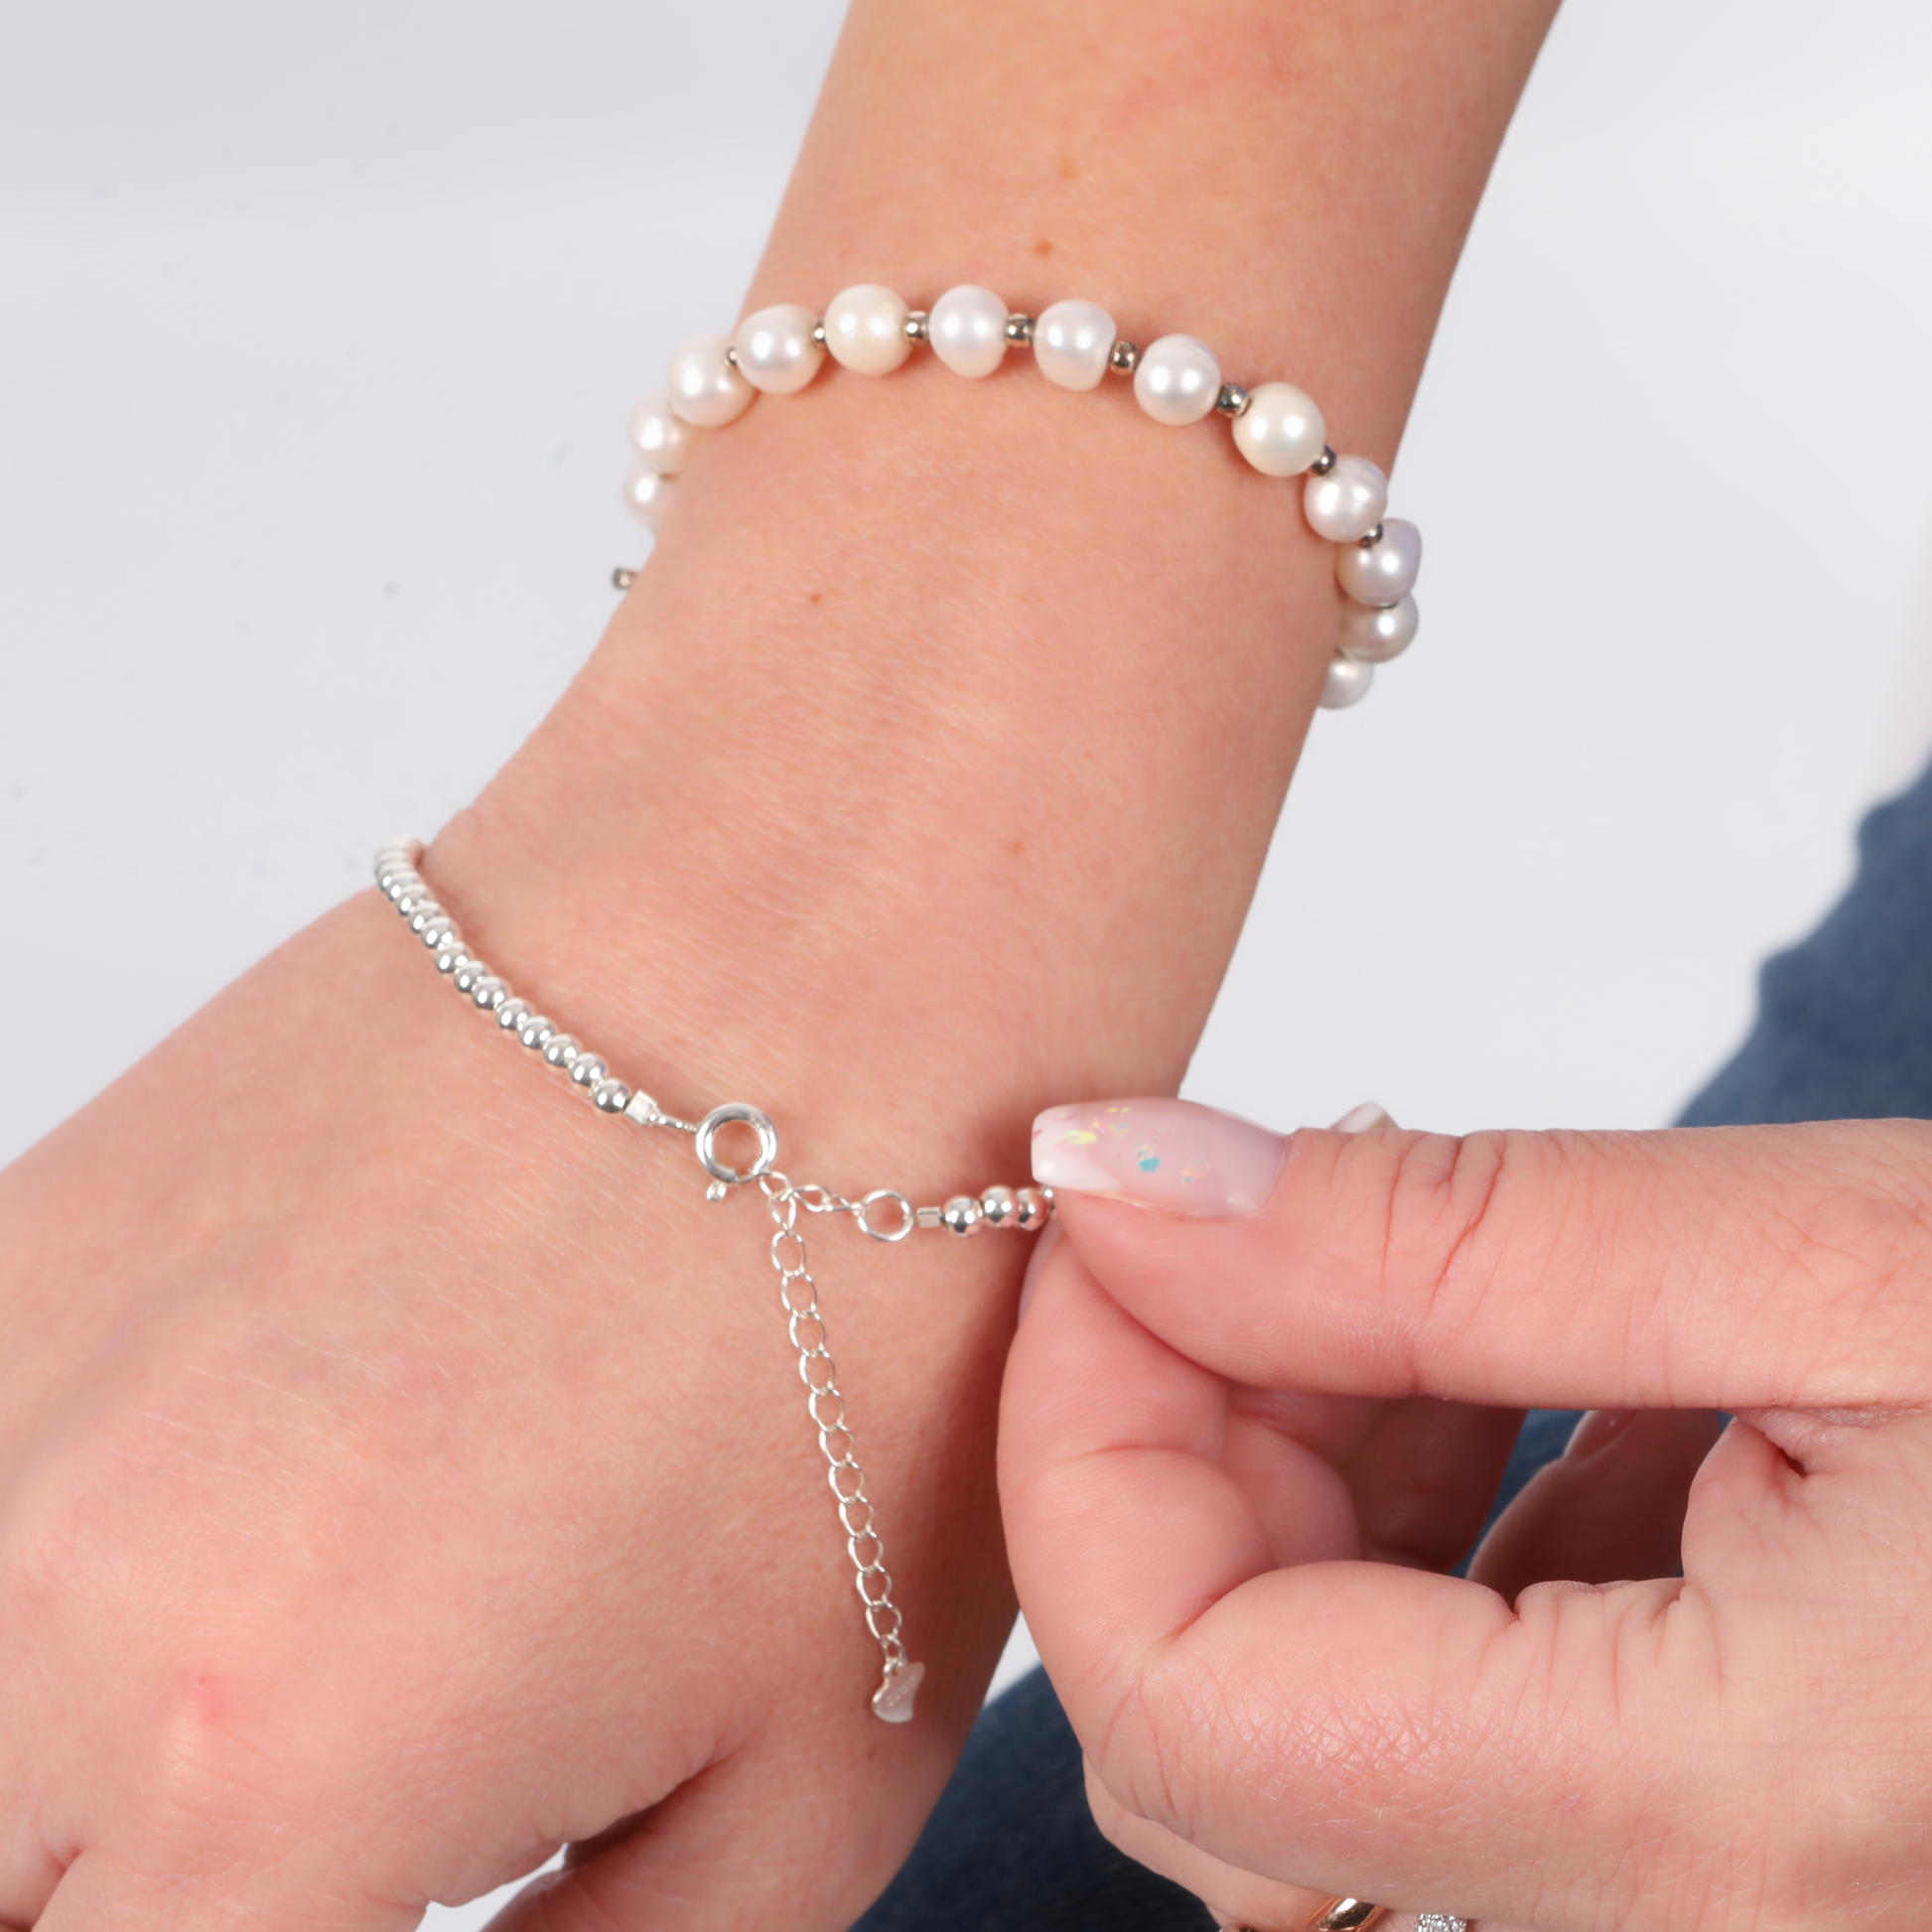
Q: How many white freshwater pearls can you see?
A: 13